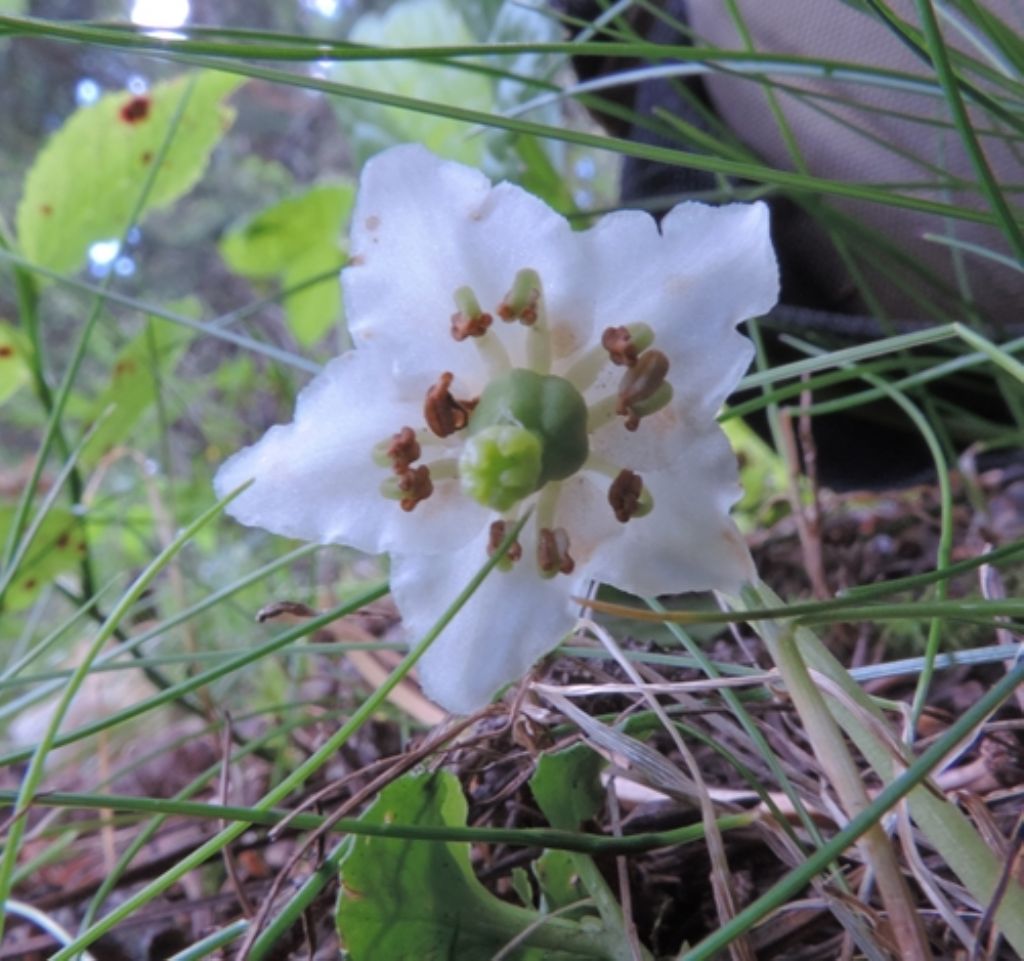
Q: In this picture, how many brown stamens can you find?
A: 10